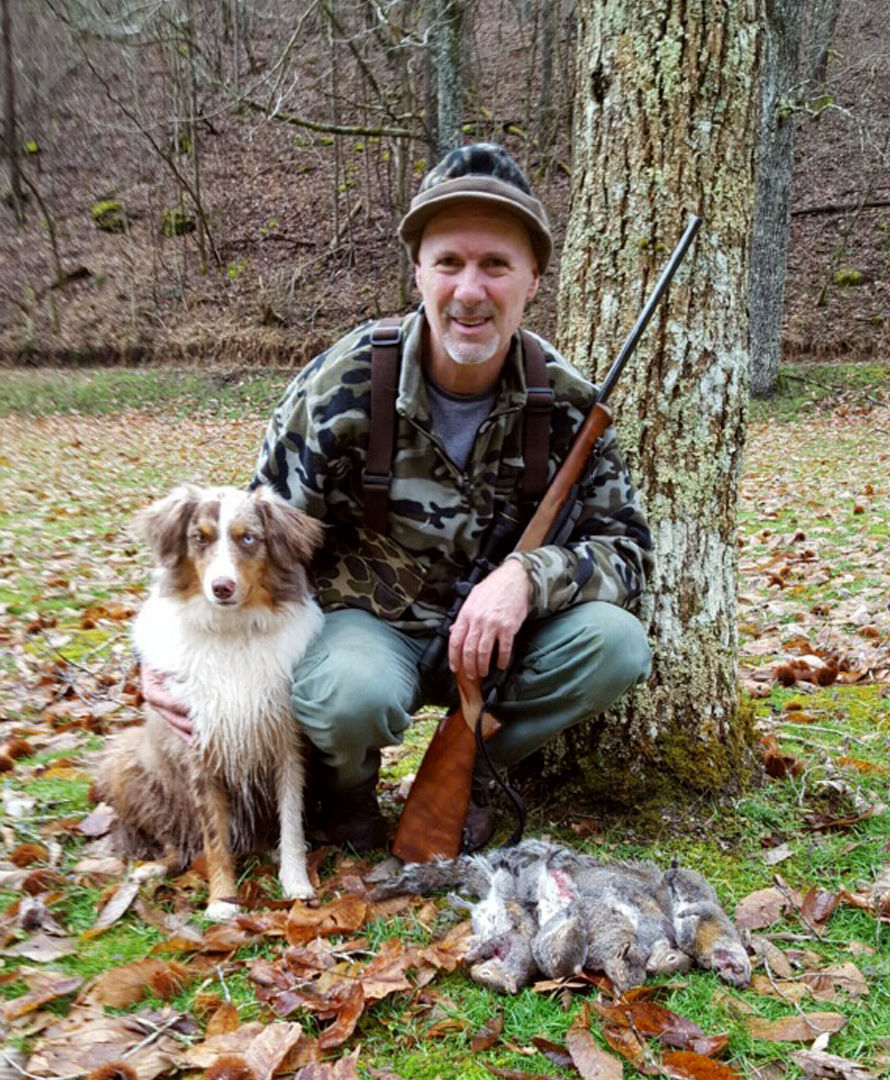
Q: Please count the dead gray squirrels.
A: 5